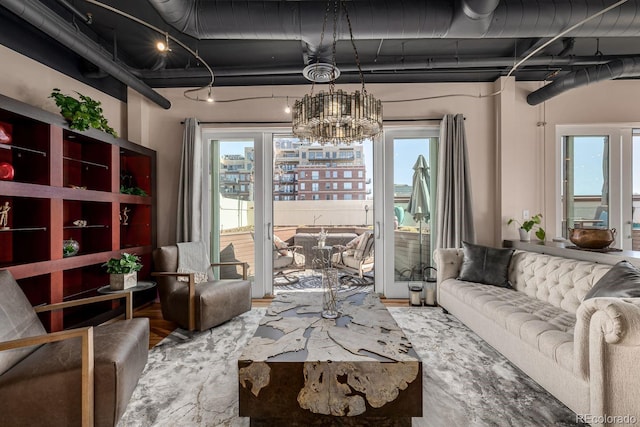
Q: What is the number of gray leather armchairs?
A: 2